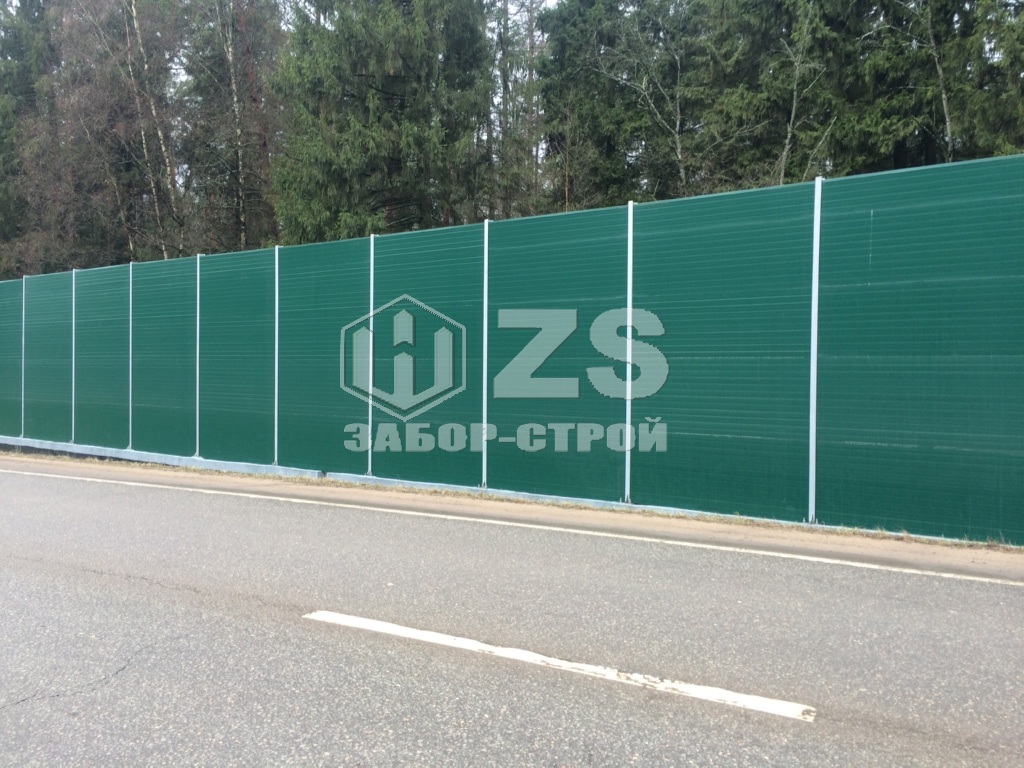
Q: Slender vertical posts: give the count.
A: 9